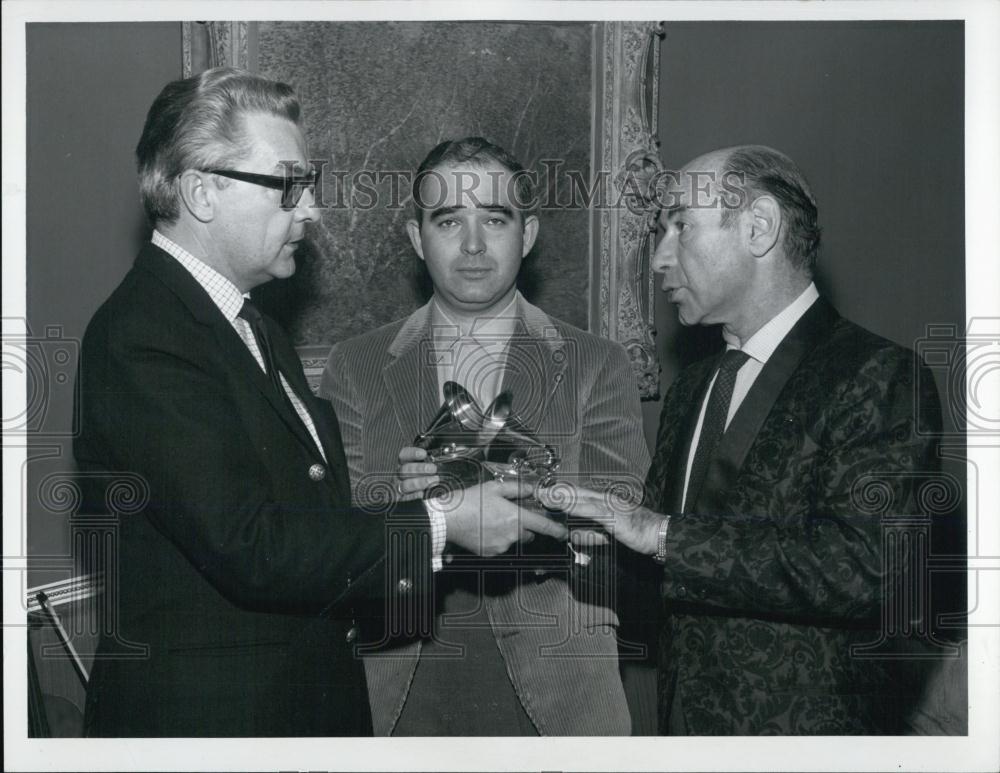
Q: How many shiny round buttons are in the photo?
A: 3